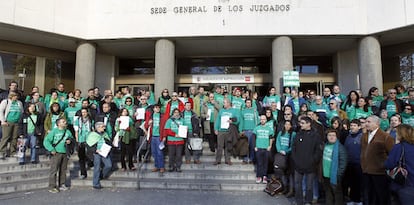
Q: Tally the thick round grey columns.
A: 4